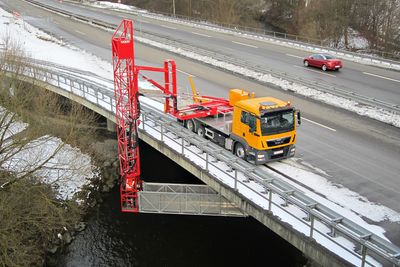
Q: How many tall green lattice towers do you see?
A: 0